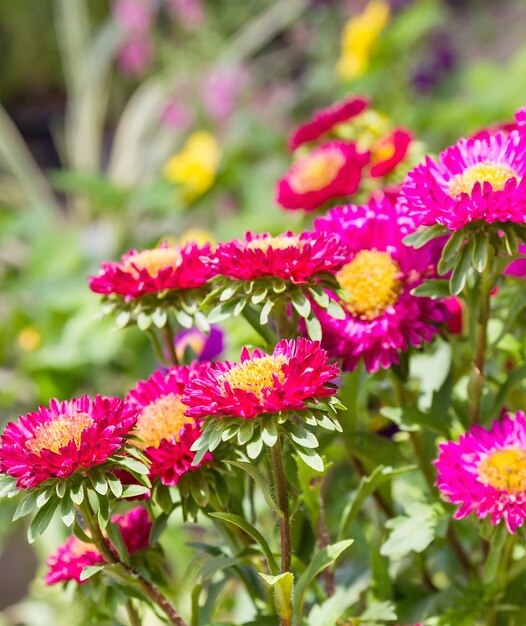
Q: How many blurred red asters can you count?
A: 3